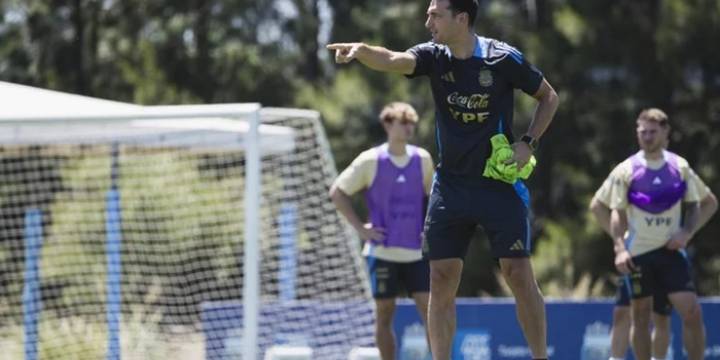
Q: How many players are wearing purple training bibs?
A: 2